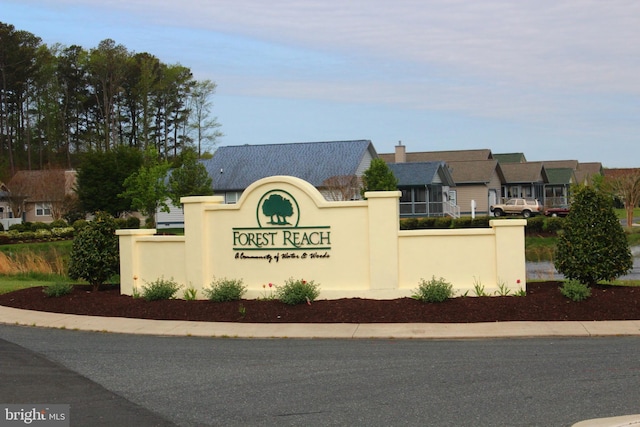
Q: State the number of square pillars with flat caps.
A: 4